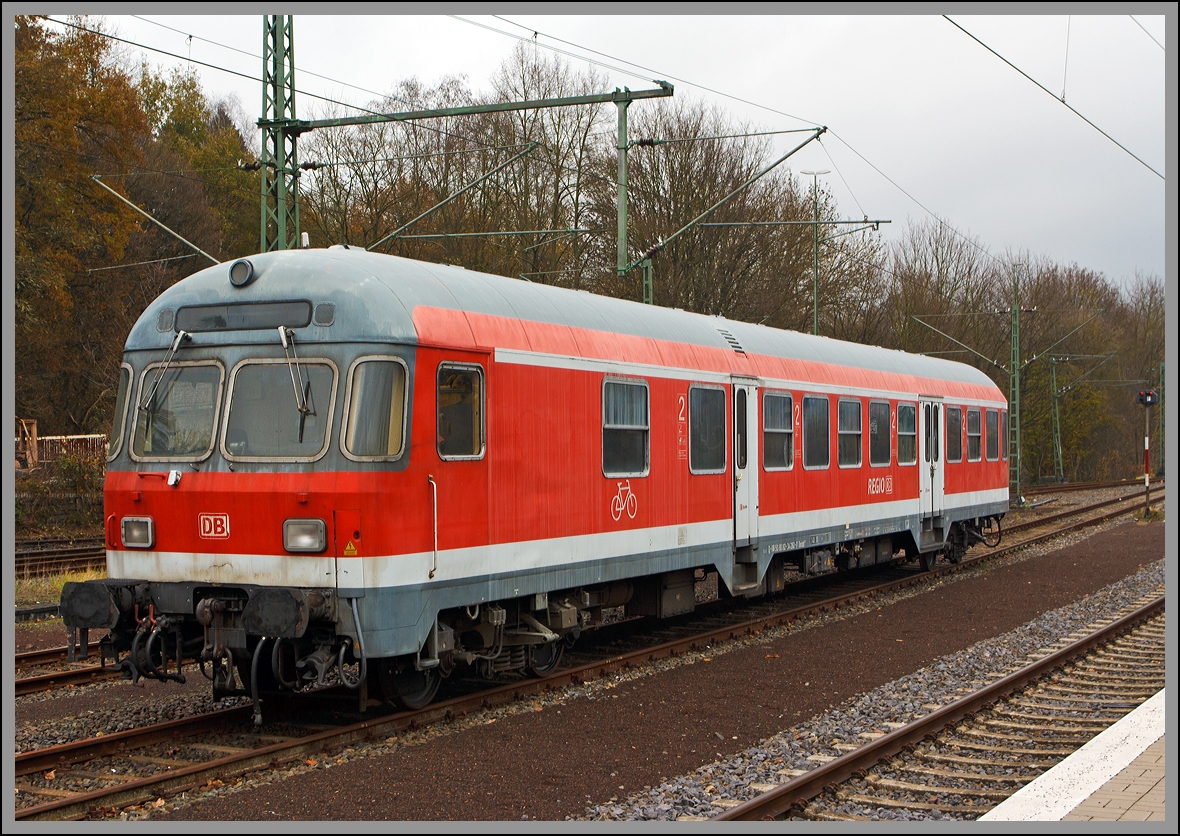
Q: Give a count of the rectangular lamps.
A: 2